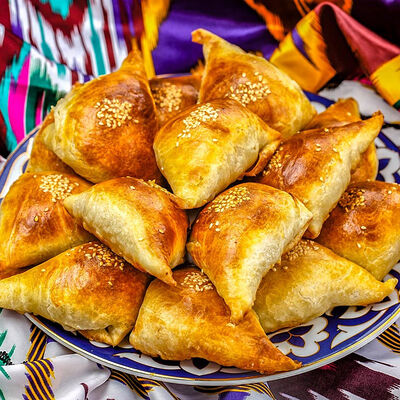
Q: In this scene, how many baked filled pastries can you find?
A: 14